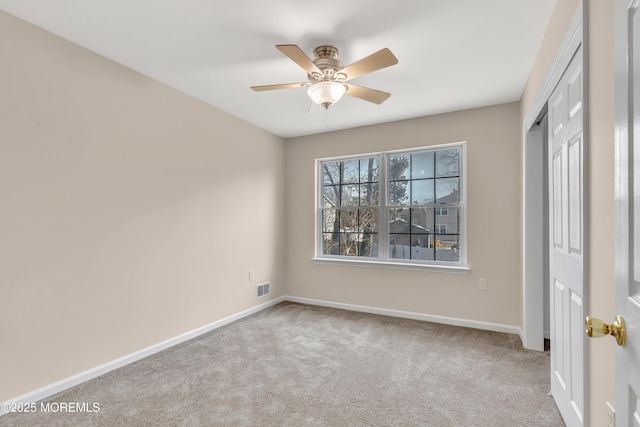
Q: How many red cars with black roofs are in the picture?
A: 0